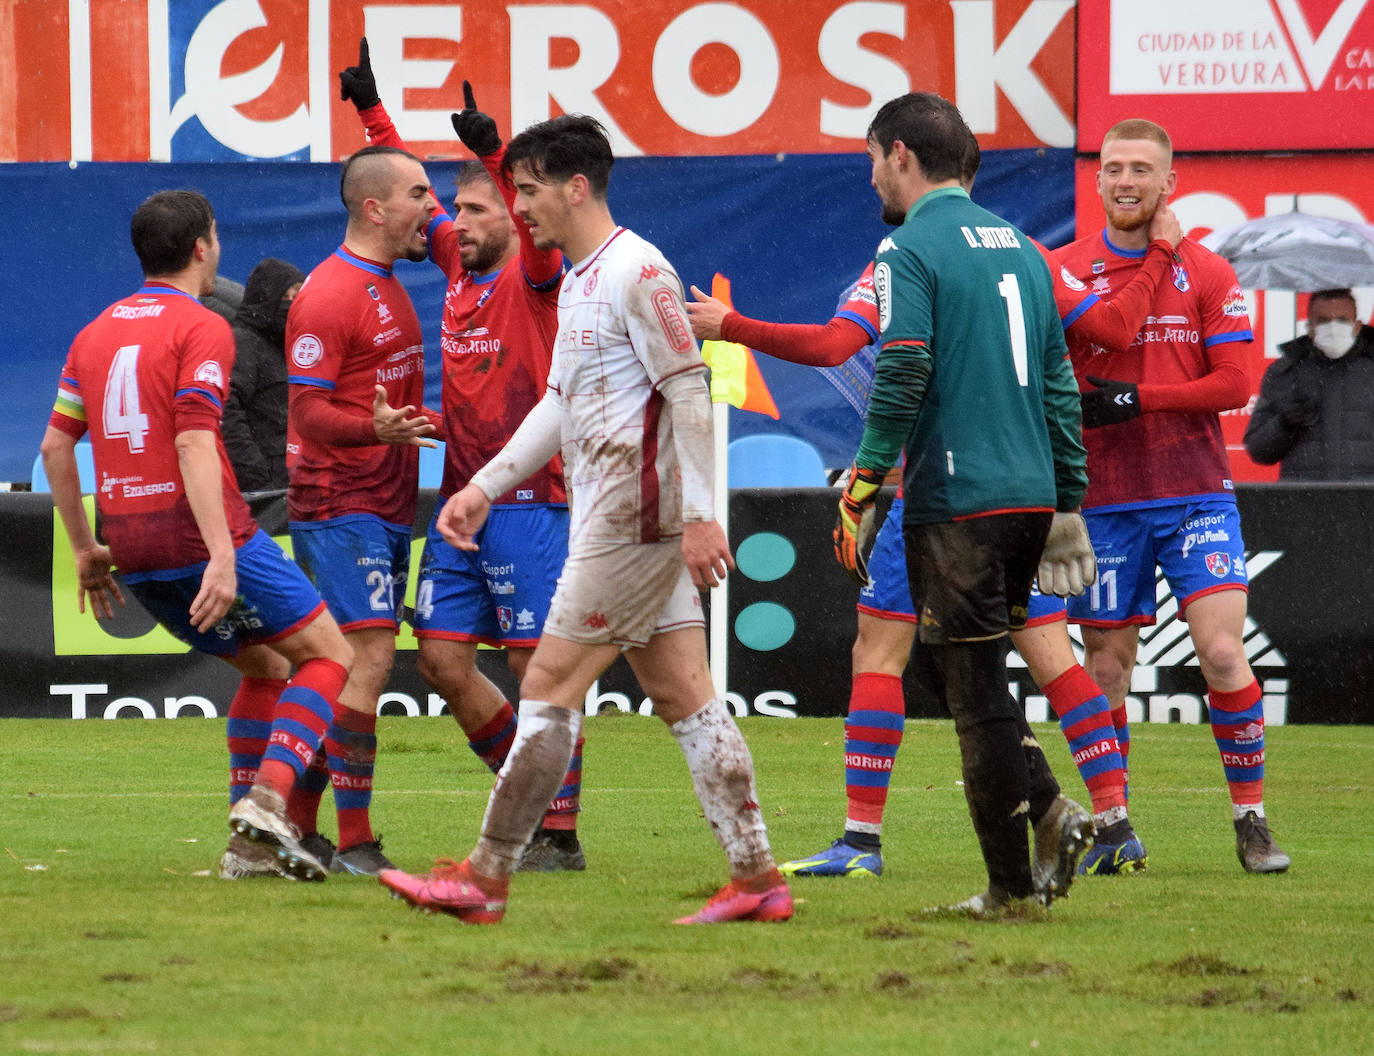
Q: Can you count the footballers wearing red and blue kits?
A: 5